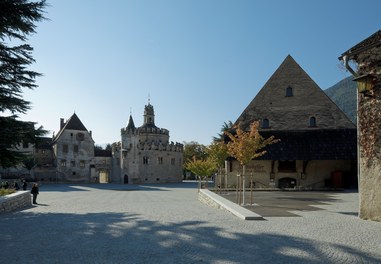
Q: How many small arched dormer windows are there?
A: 3